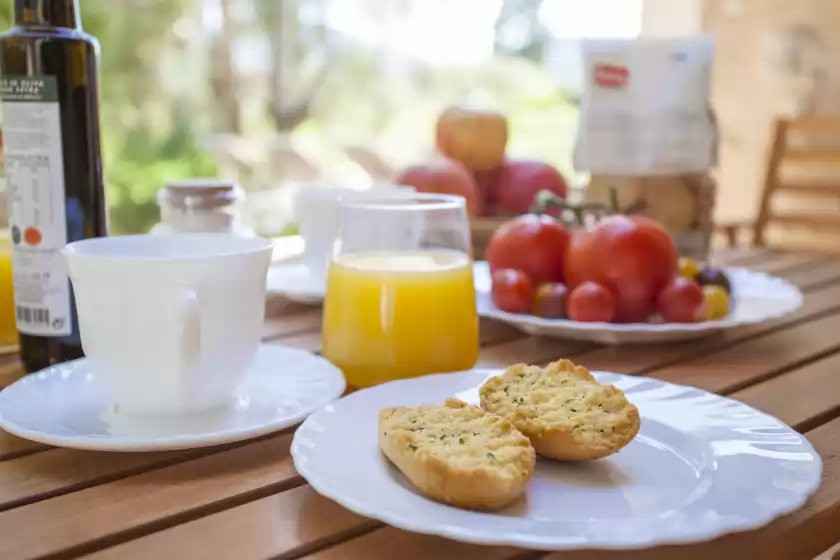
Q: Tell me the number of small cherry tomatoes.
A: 7